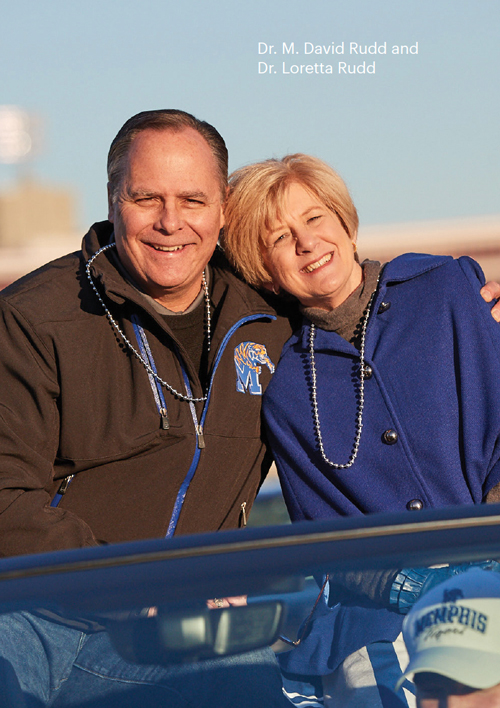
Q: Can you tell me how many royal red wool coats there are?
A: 0